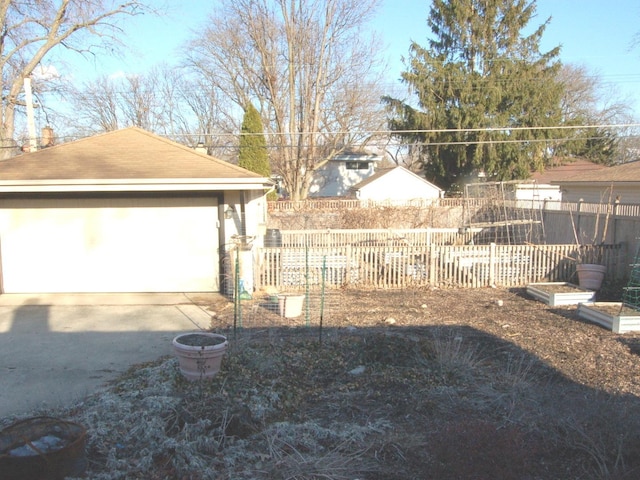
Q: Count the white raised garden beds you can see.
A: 2